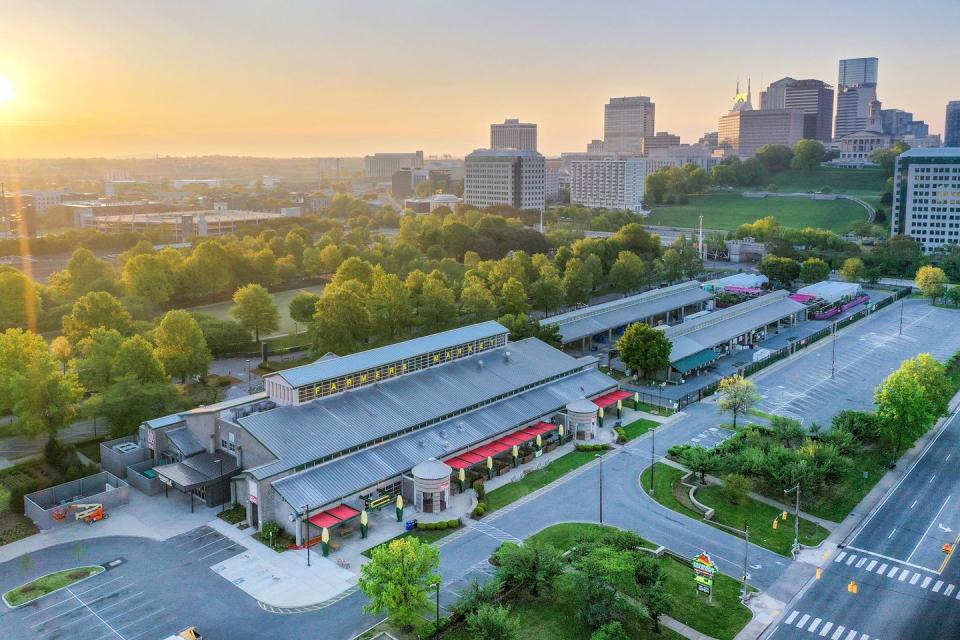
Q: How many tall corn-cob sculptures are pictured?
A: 11